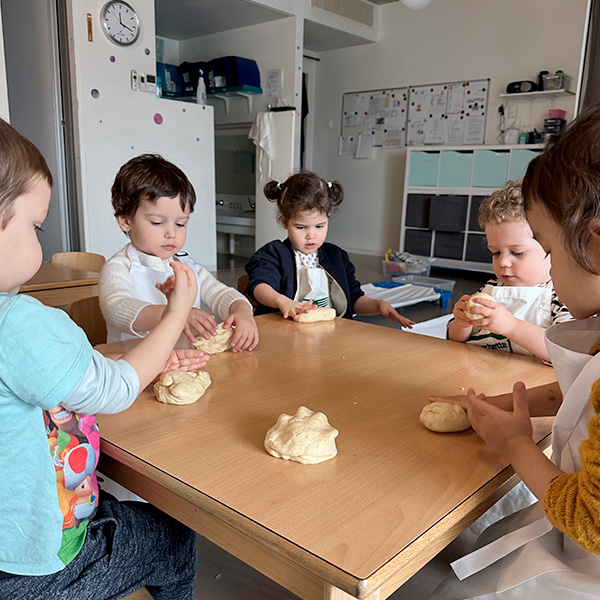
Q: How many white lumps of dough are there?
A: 6